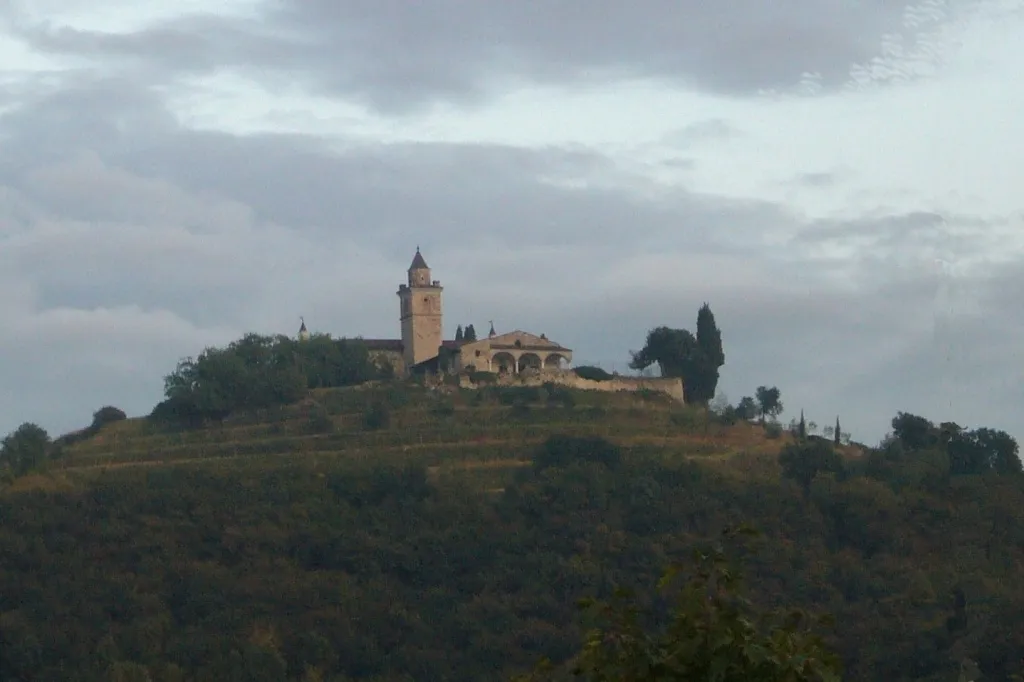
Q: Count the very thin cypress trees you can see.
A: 2